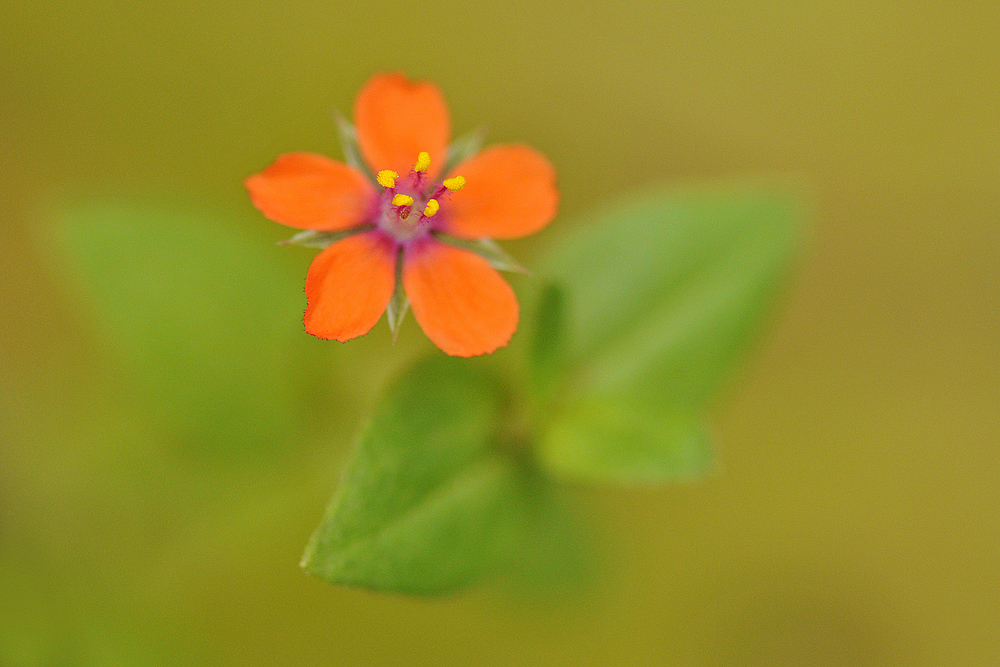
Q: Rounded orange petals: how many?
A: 5